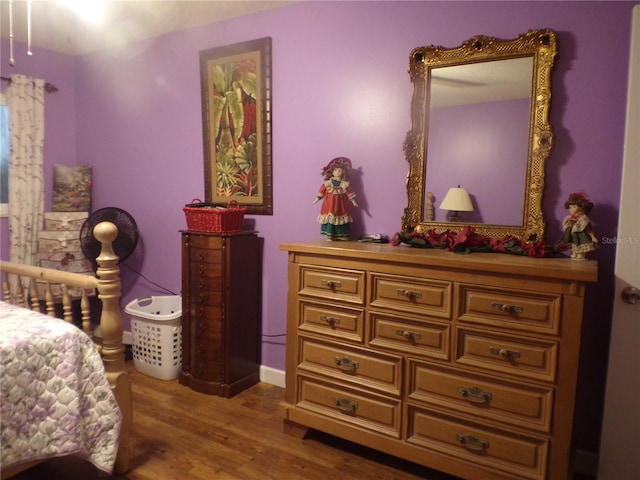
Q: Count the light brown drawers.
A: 10